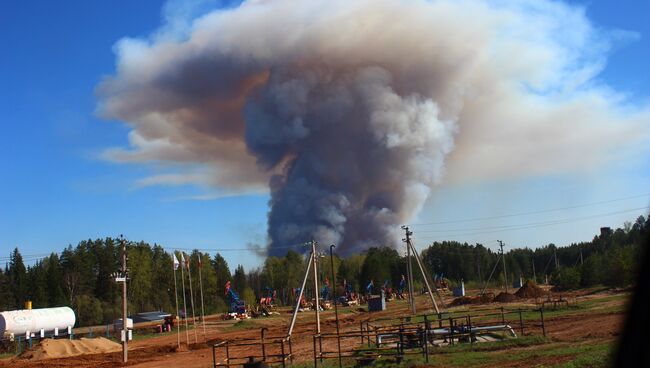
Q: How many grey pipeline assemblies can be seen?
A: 1